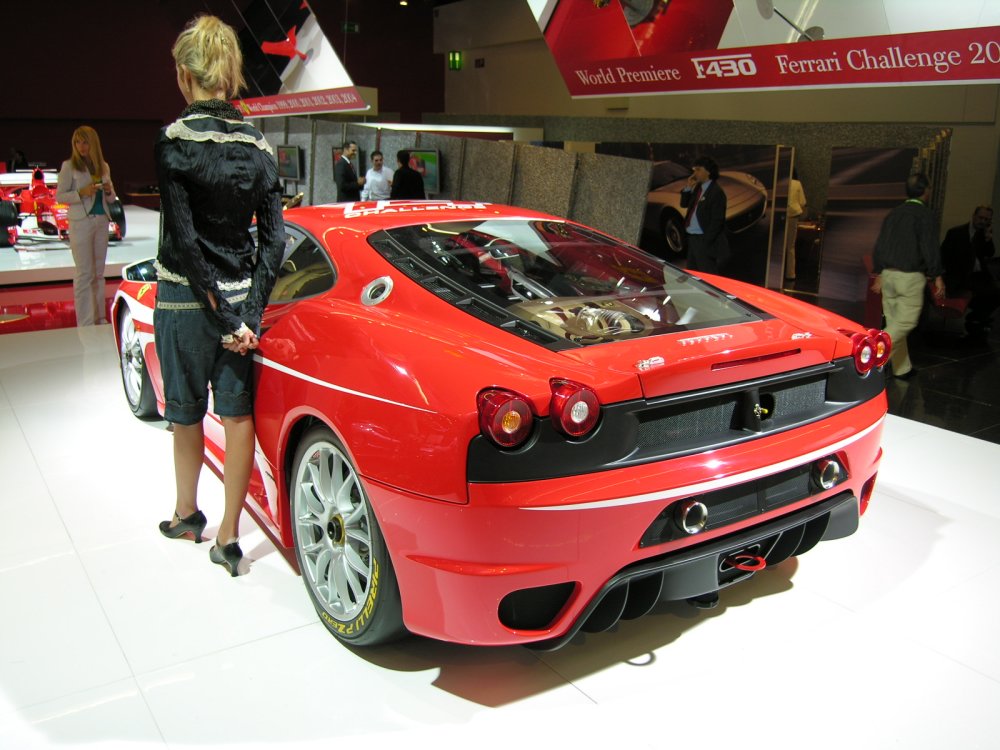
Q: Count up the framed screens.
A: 3